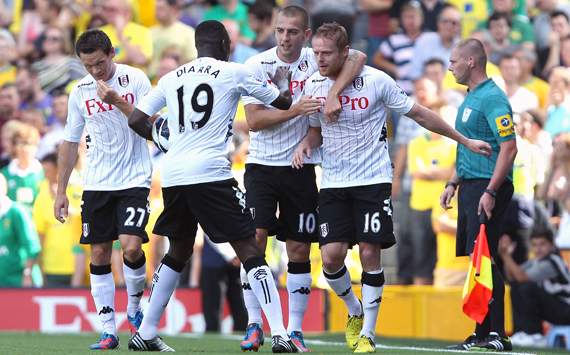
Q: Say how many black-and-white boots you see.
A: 4